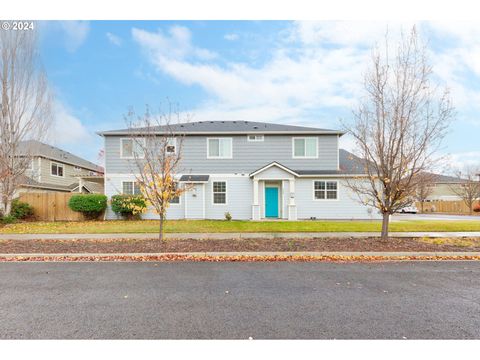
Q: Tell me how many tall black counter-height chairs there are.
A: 0